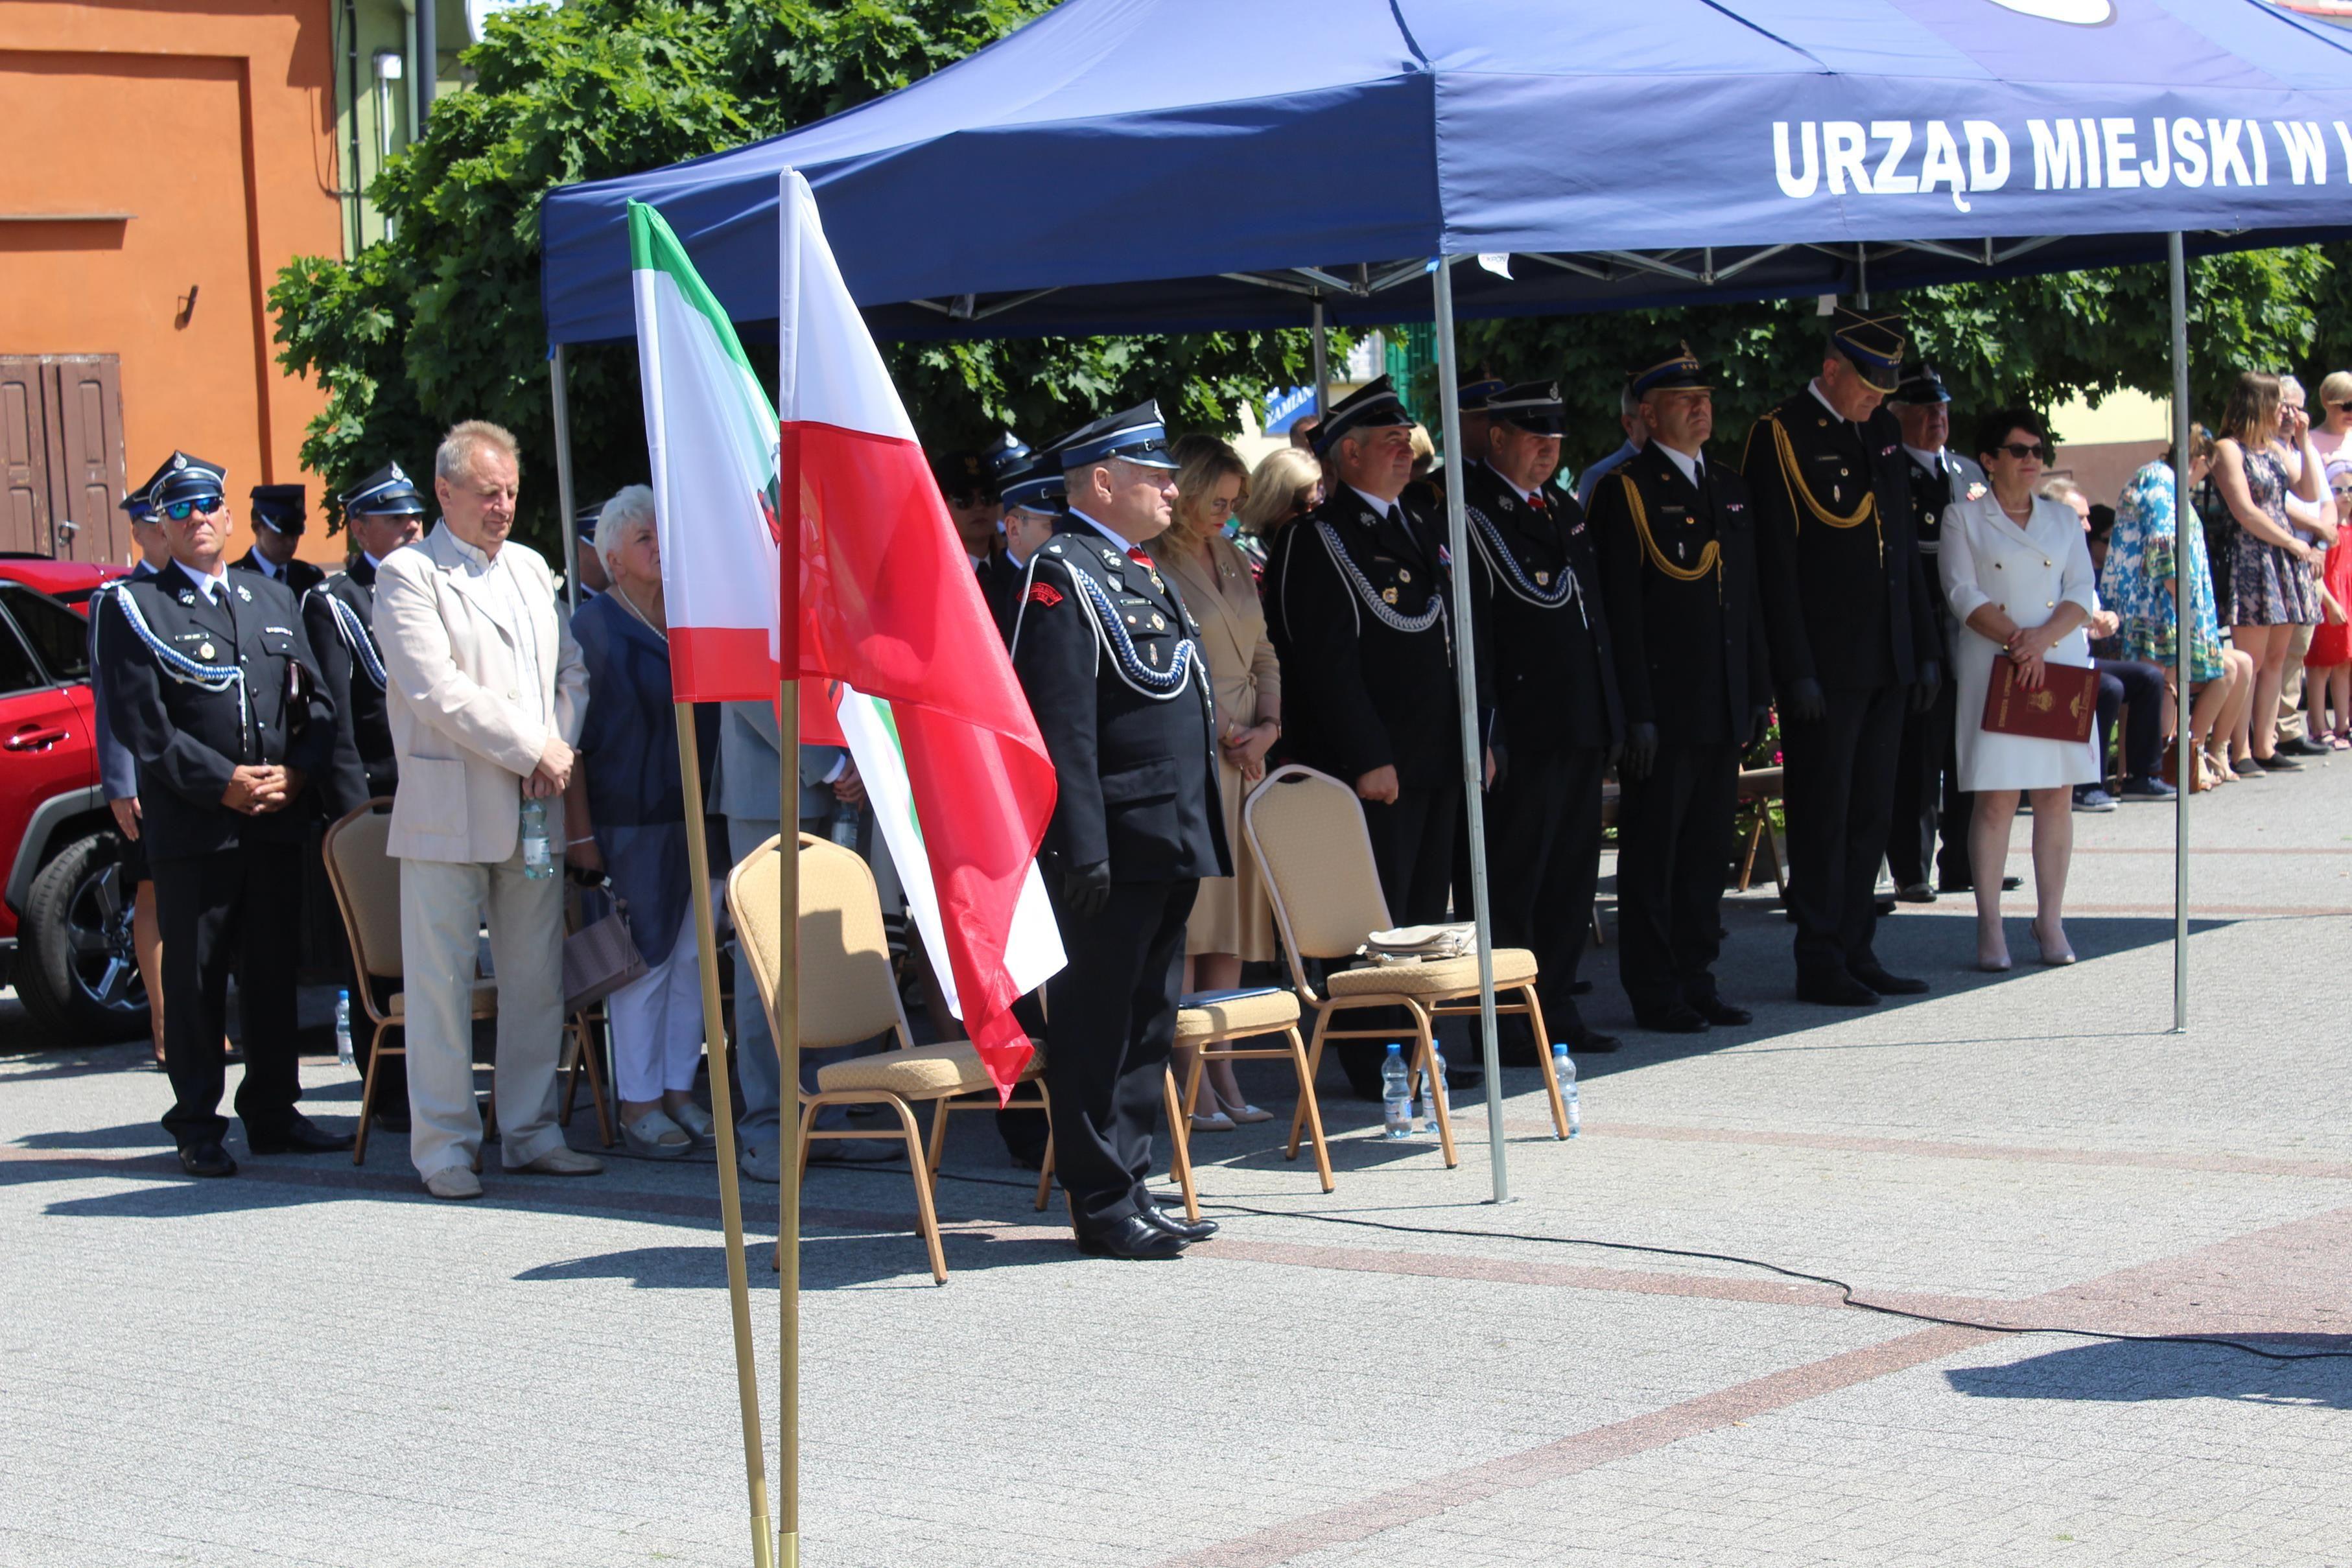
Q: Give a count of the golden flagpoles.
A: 2